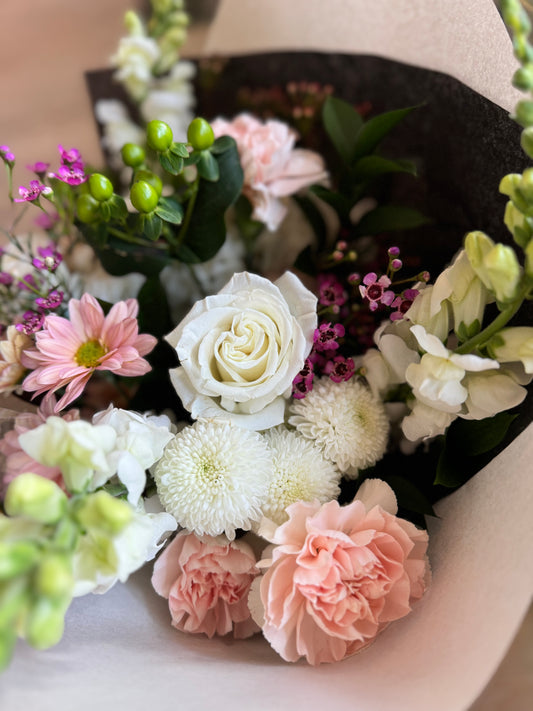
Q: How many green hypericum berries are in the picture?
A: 7